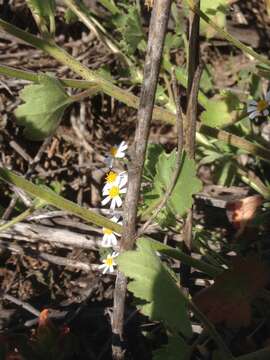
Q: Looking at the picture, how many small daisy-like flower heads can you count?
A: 6